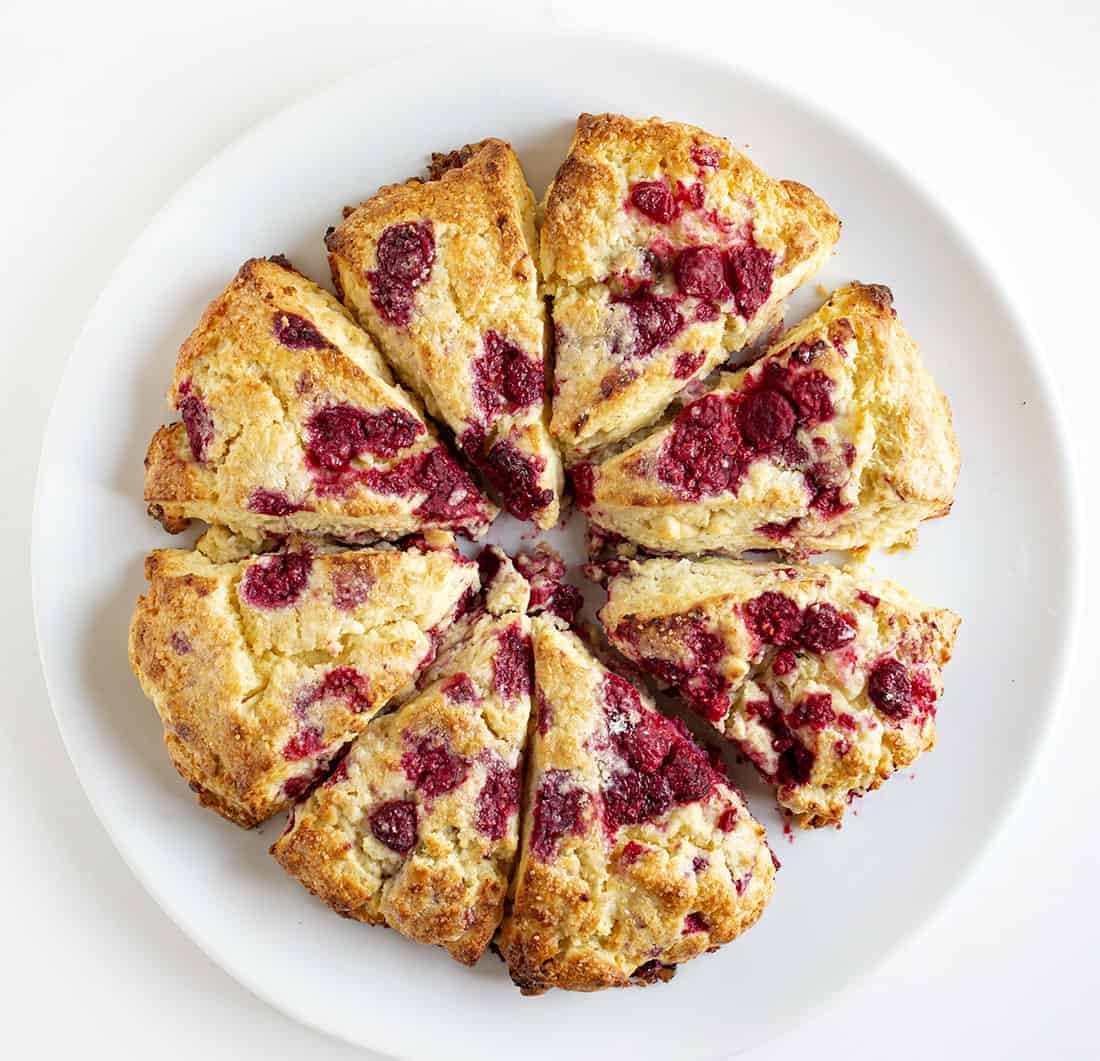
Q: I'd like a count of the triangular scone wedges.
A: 8